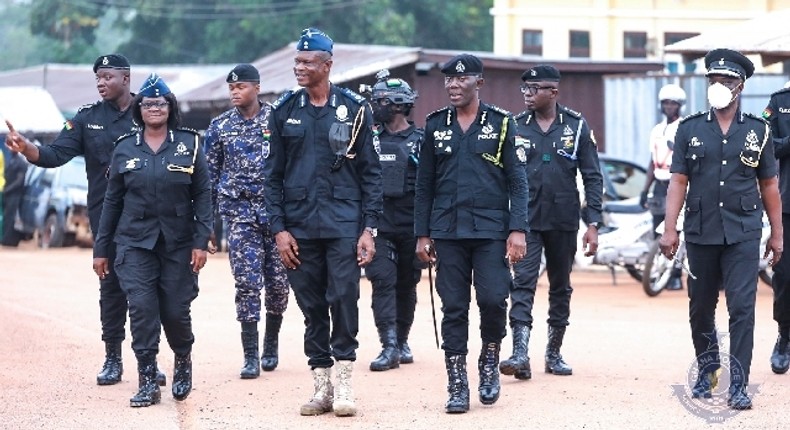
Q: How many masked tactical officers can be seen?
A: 1